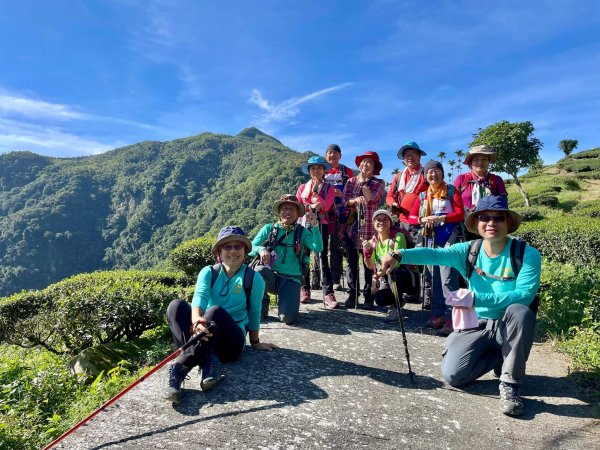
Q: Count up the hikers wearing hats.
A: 10